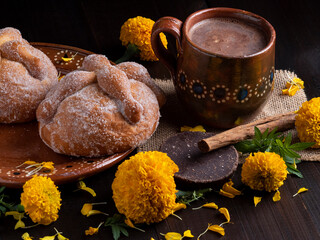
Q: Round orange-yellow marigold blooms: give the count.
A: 5